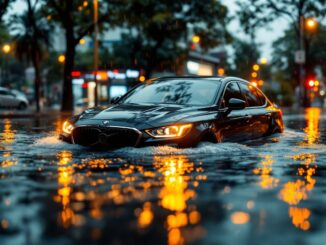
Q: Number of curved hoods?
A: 1